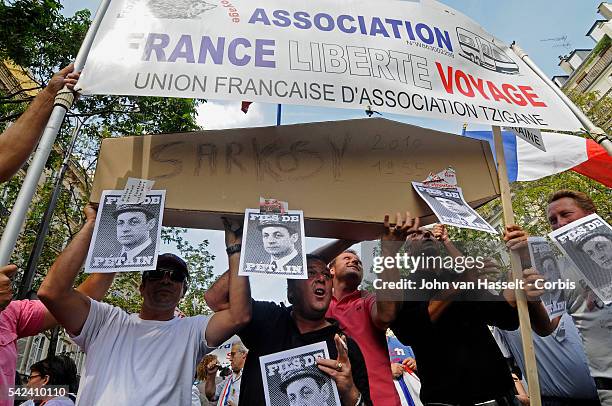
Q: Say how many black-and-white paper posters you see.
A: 6